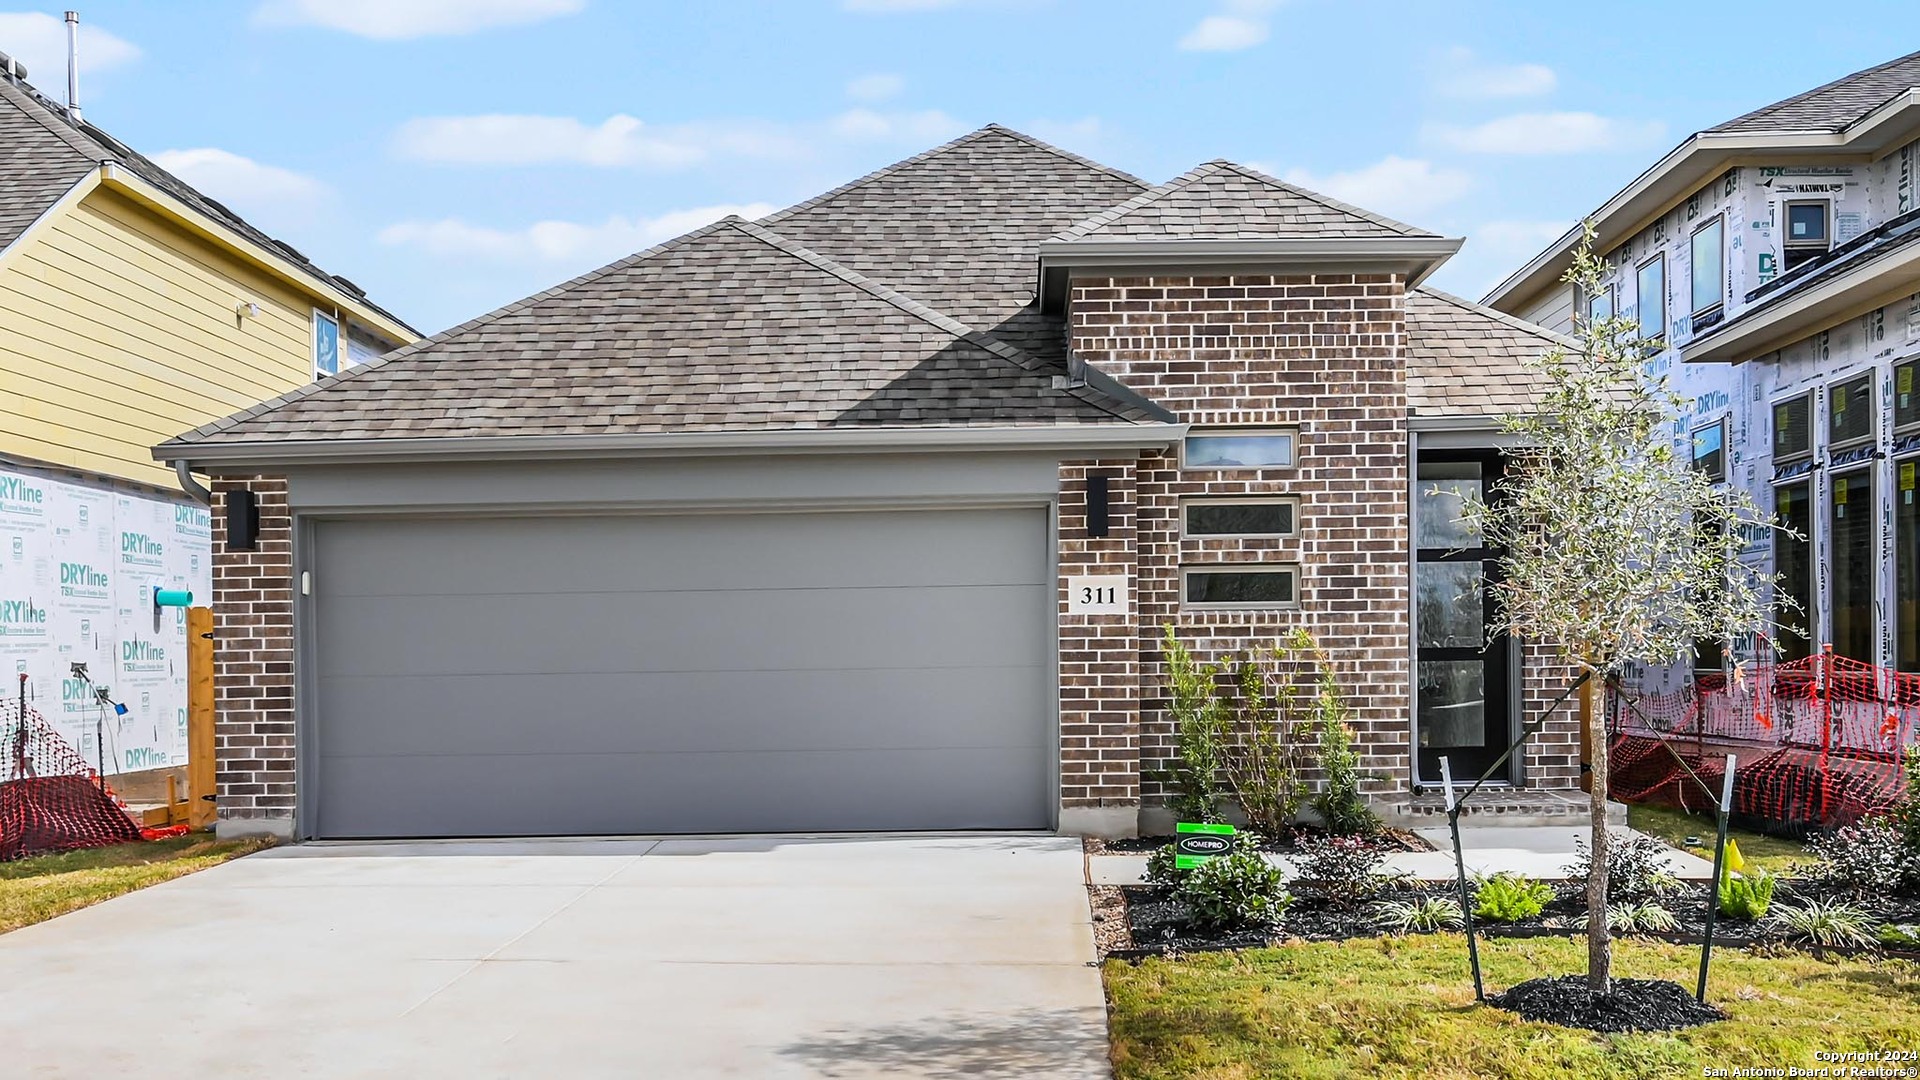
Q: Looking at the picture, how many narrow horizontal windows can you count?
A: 3